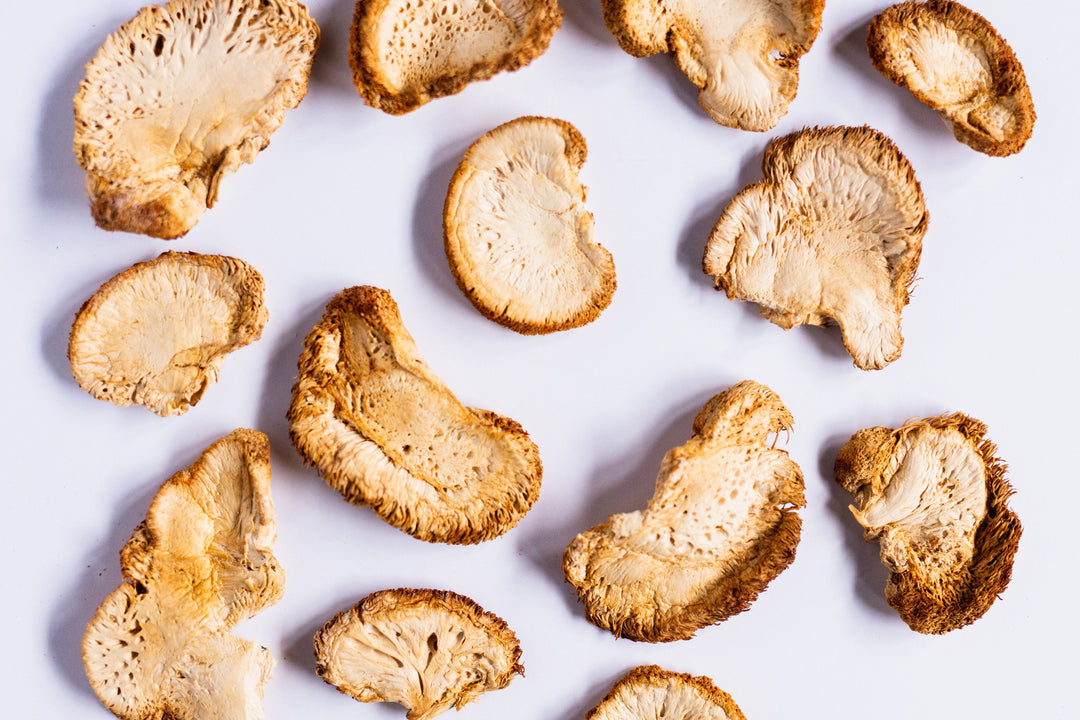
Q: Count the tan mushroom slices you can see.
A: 13